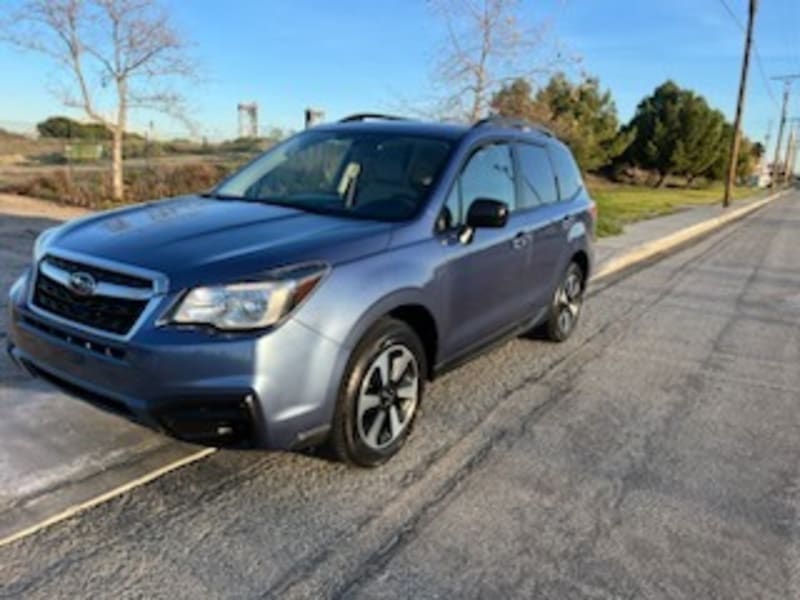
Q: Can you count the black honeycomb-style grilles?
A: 1